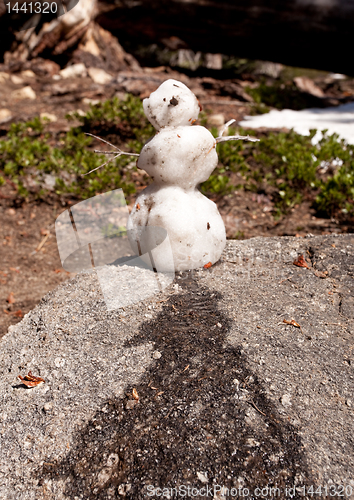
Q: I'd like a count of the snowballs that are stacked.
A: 3